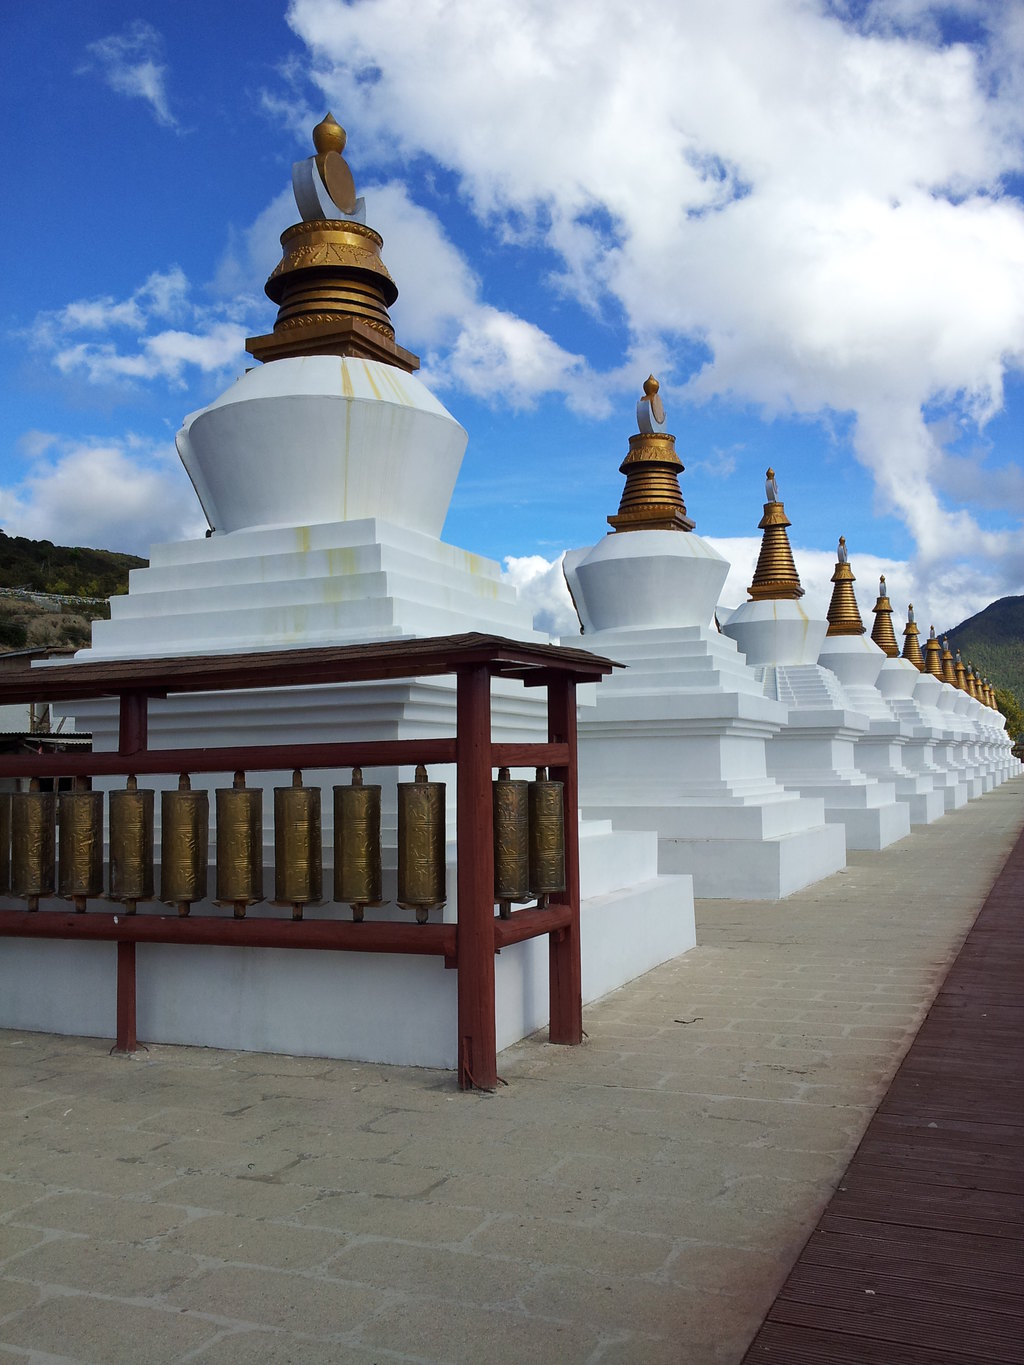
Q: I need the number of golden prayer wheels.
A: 11